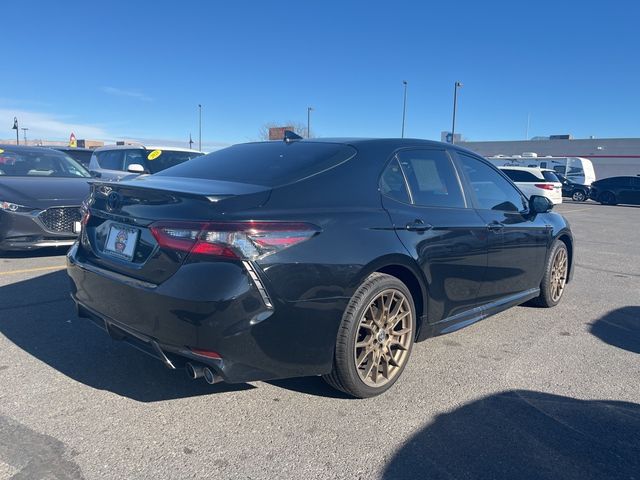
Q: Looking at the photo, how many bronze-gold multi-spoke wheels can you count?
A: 2